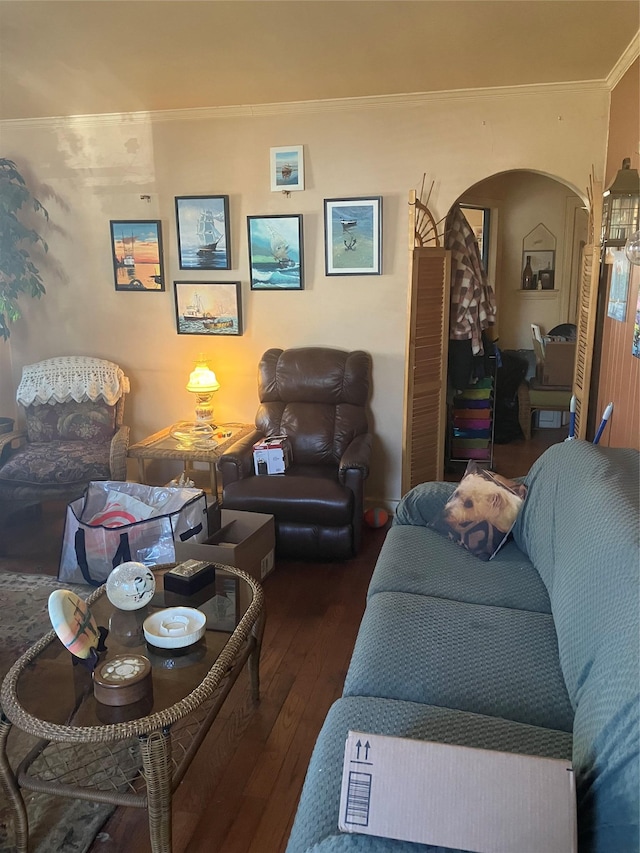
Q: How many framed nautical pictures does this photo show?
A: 6